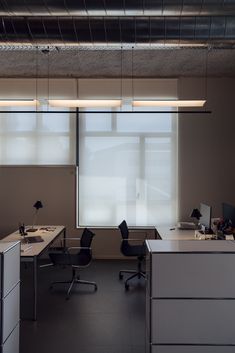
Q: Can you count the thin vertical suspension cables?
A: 5